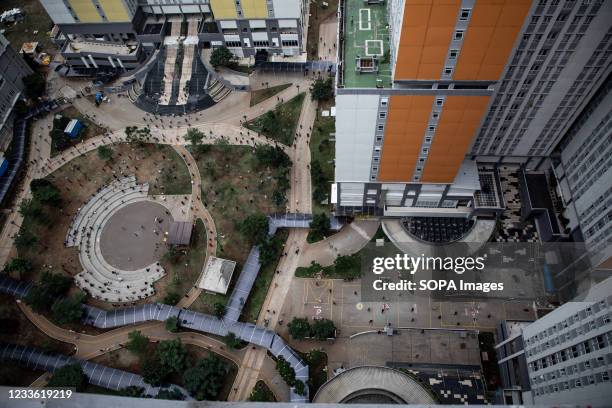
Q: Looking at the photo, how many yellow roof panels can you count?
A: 4